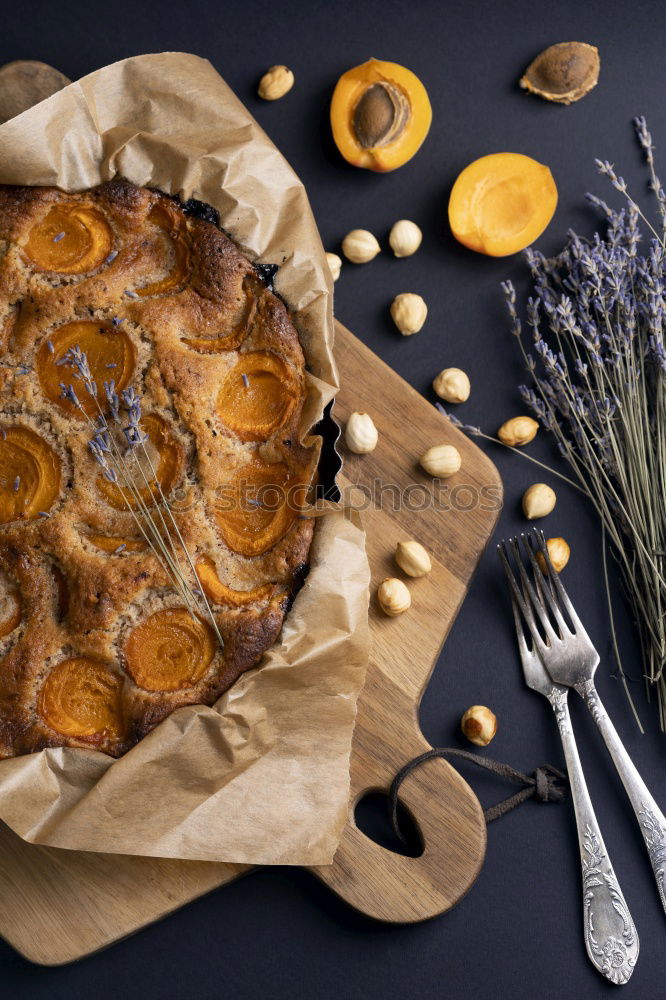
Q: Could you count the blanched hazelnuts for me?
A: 14